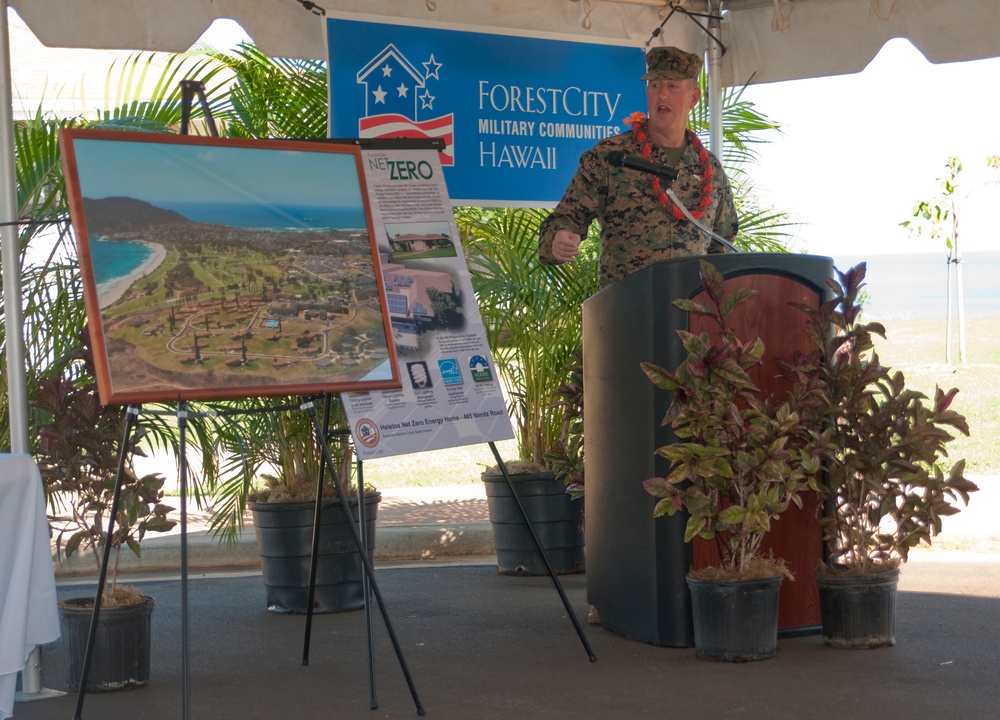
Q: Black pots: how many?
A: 5